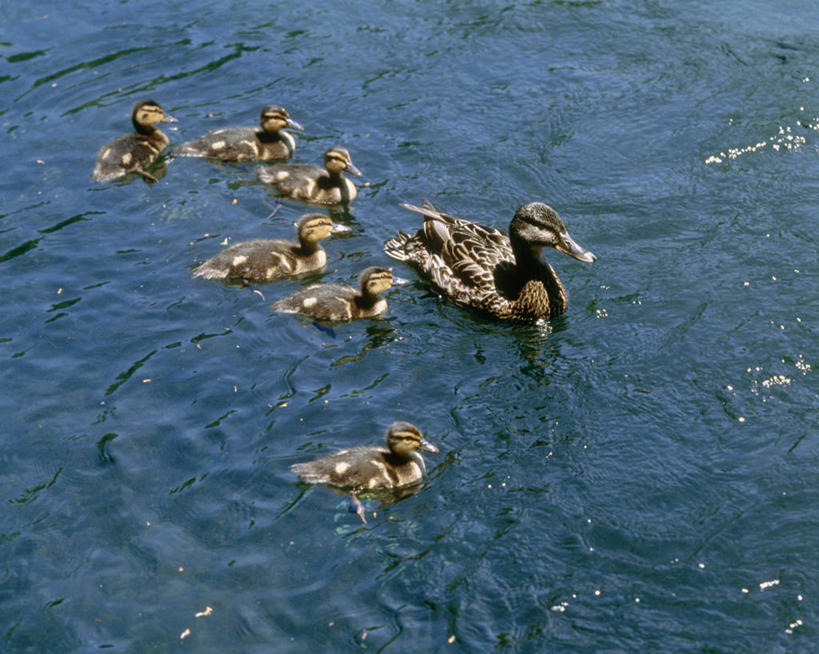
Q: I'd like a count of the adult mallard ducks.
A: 1